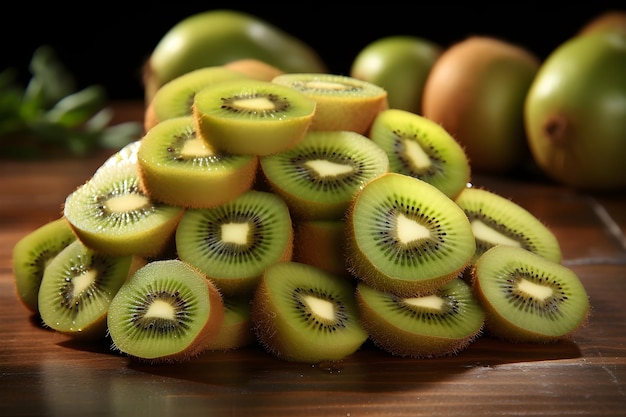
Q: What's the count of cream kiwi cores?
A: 14